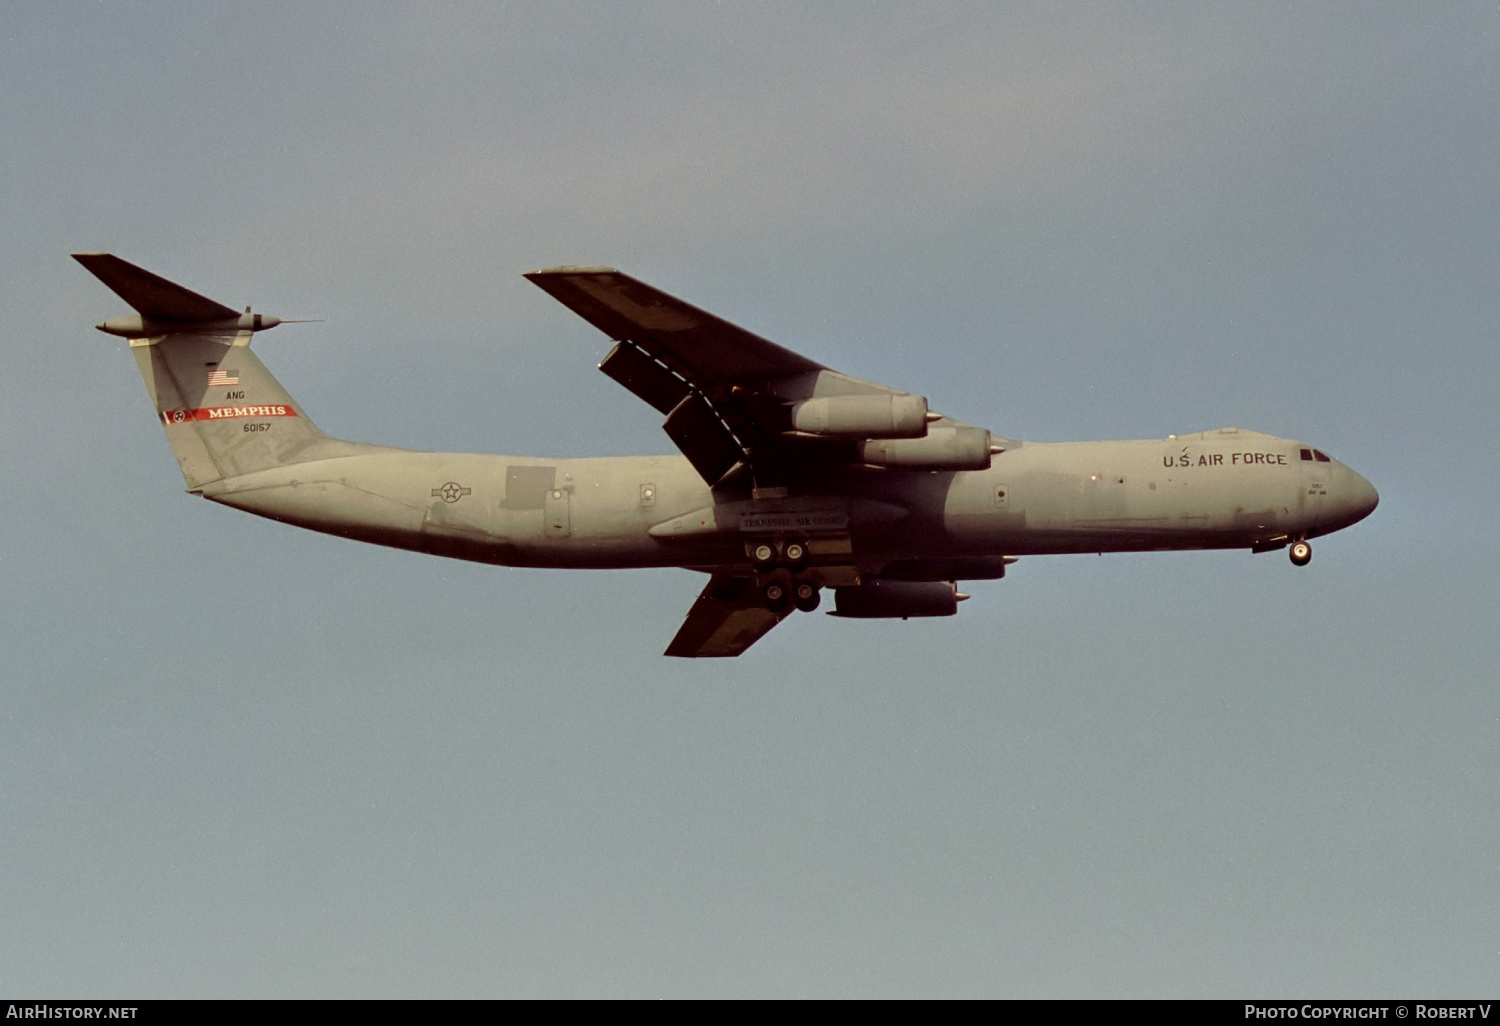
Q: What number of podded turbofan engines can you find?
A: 4